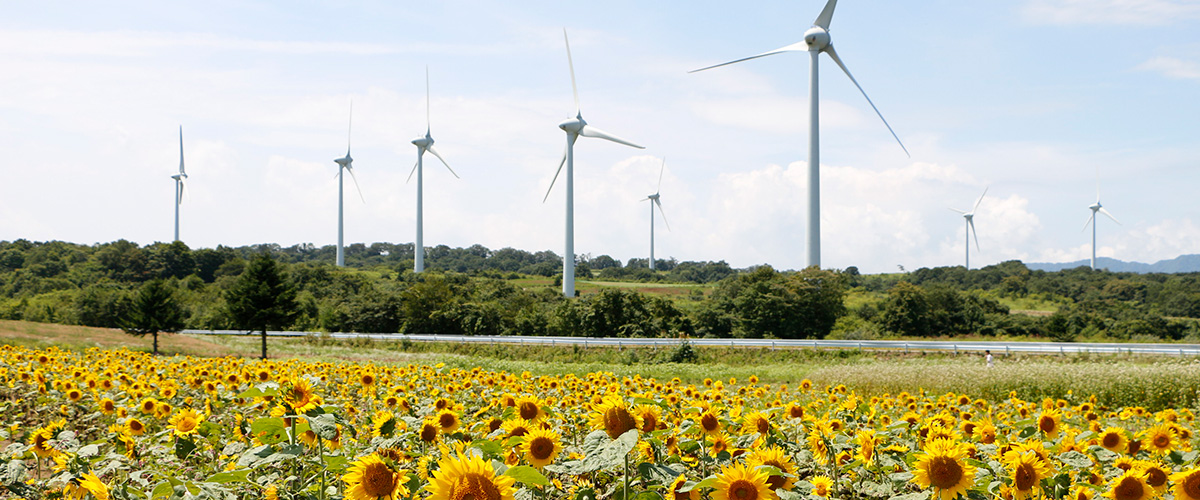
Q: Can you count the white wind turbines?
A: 8